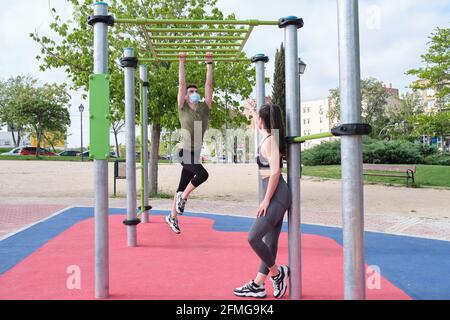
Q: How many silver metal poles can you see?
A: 6